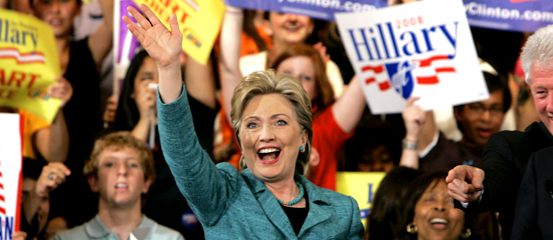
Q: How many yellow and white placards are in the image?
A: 5